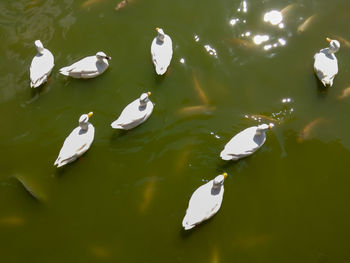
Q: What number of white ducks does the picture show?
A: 8